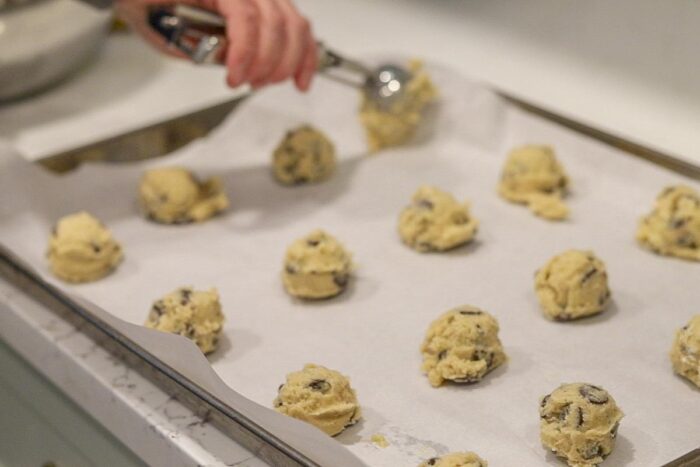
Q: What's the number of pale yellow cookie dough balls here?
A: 15